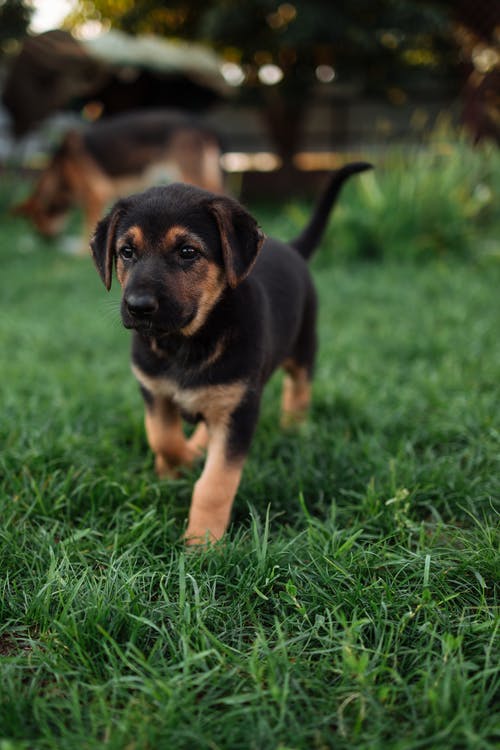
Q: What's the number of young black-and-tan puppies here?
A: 1